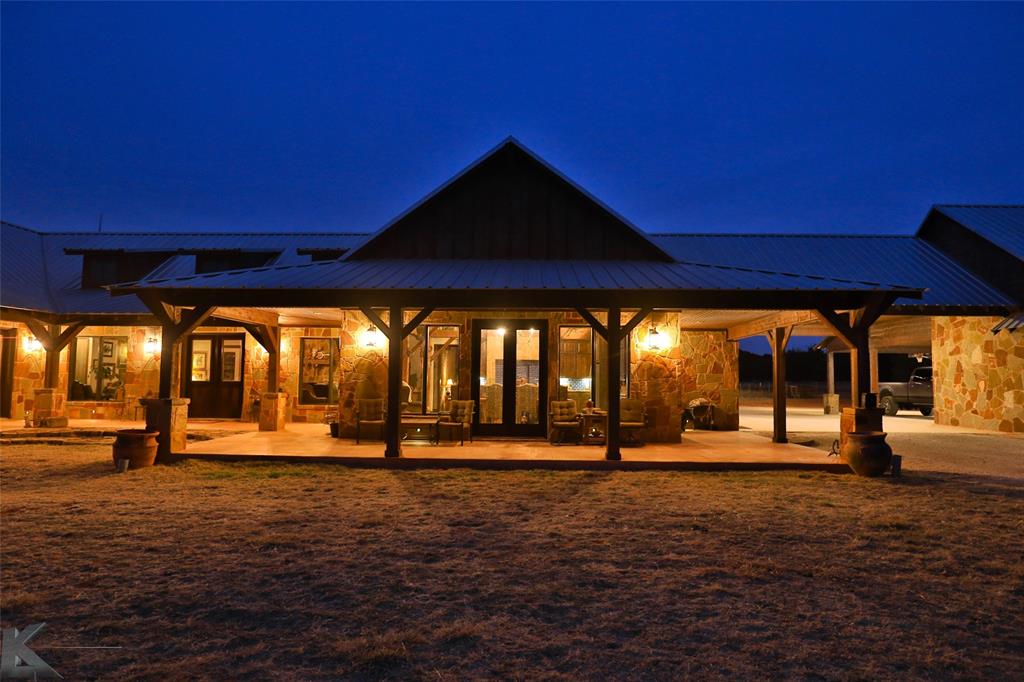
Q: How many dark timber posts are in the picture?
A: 7